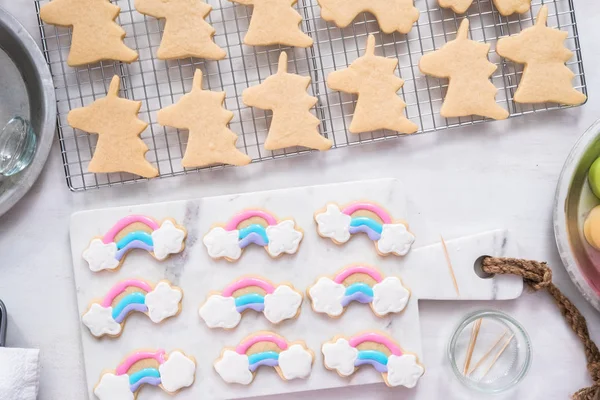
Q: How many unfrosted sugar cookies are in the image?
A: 11